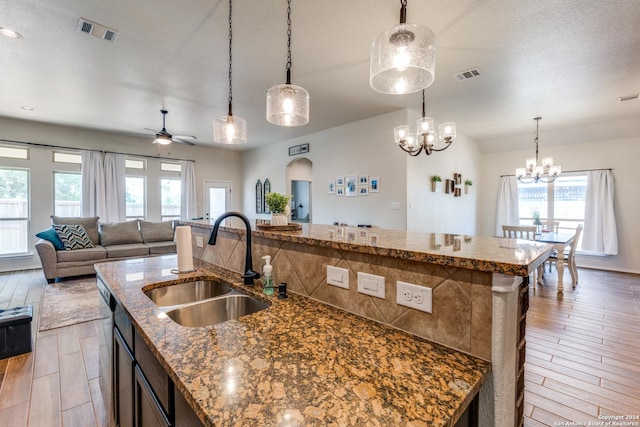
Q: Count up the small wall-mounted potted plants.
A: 2